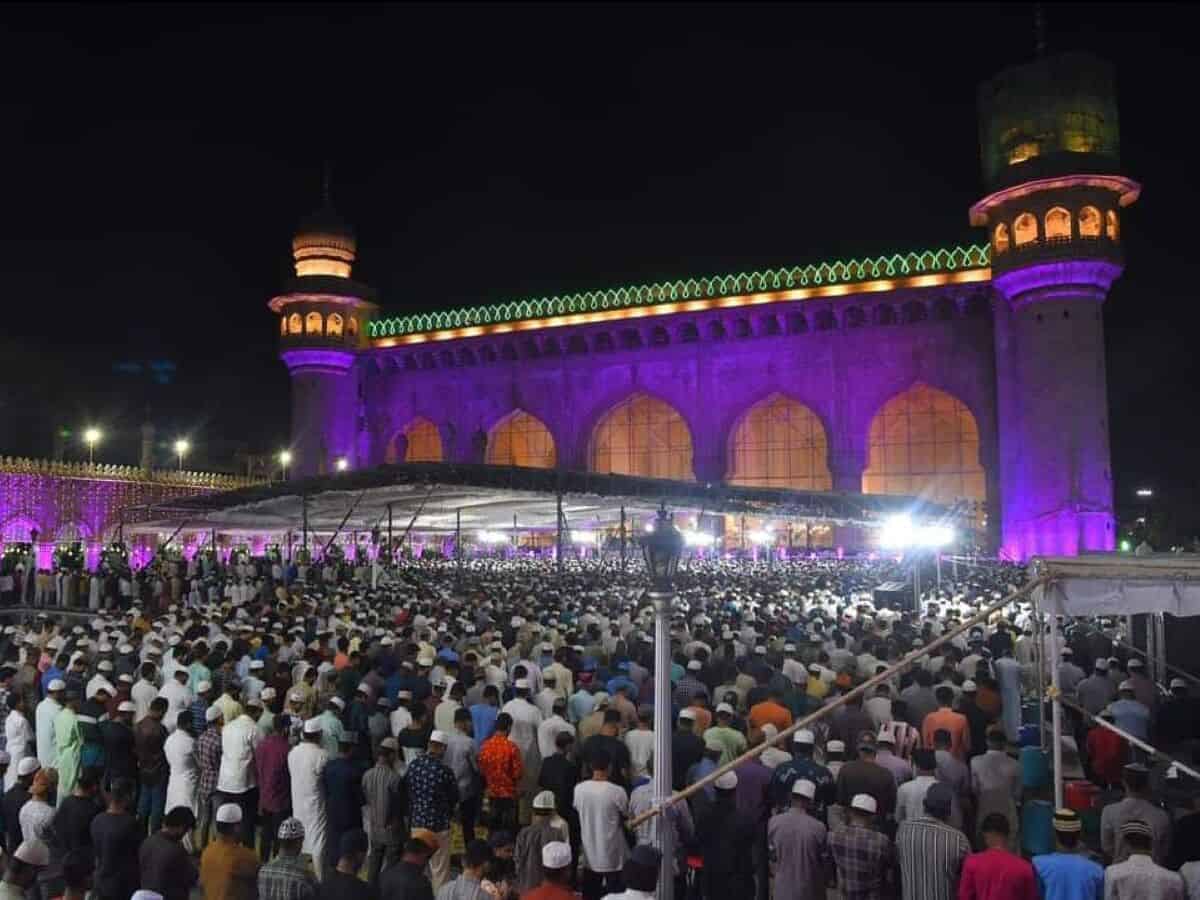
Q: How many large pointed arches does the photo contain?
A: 5